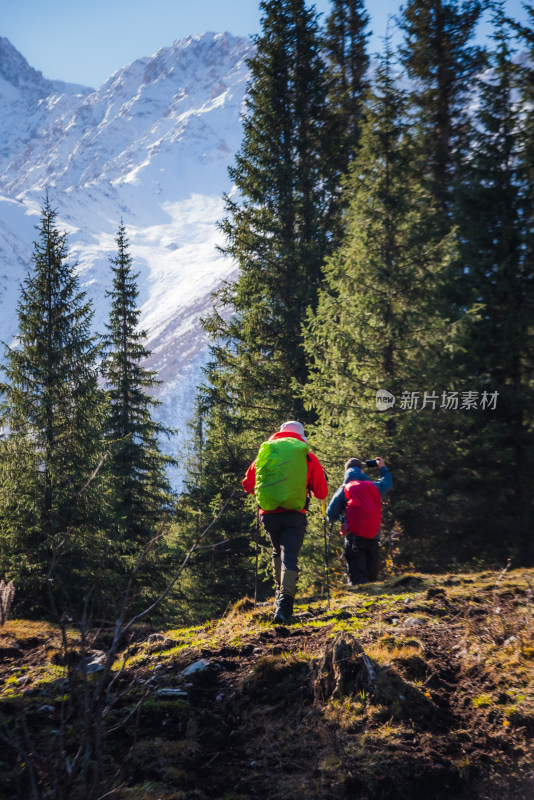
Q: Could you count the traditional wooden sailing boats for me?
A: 0